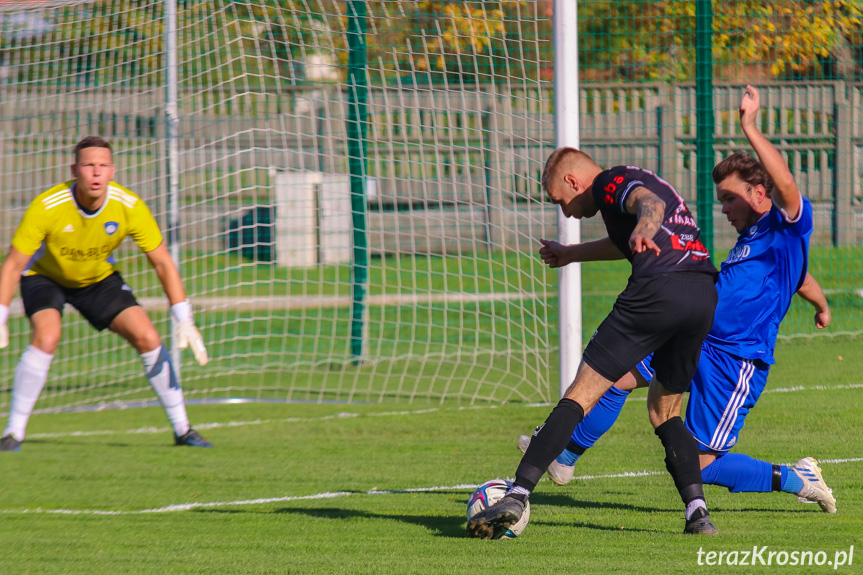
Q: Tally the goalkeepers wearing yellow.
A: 1